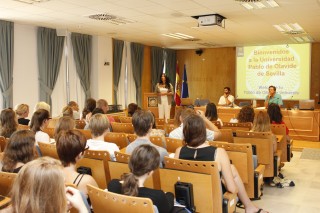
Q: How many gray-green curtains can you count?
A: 7